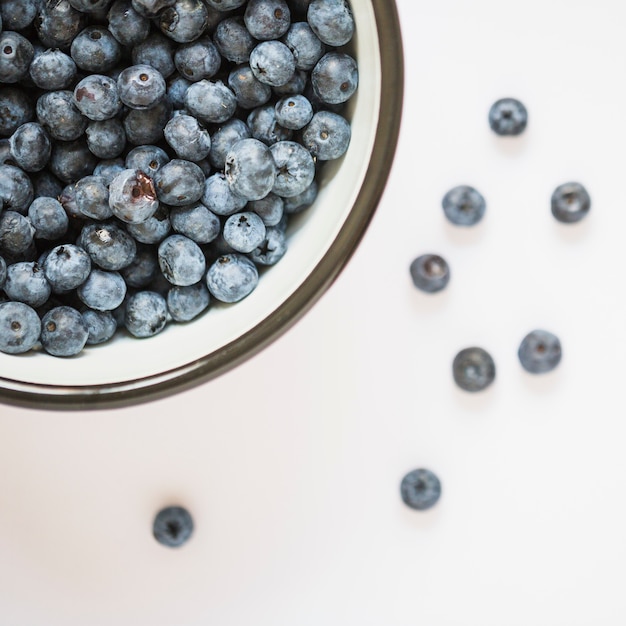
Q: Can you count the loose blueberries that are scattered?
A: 8